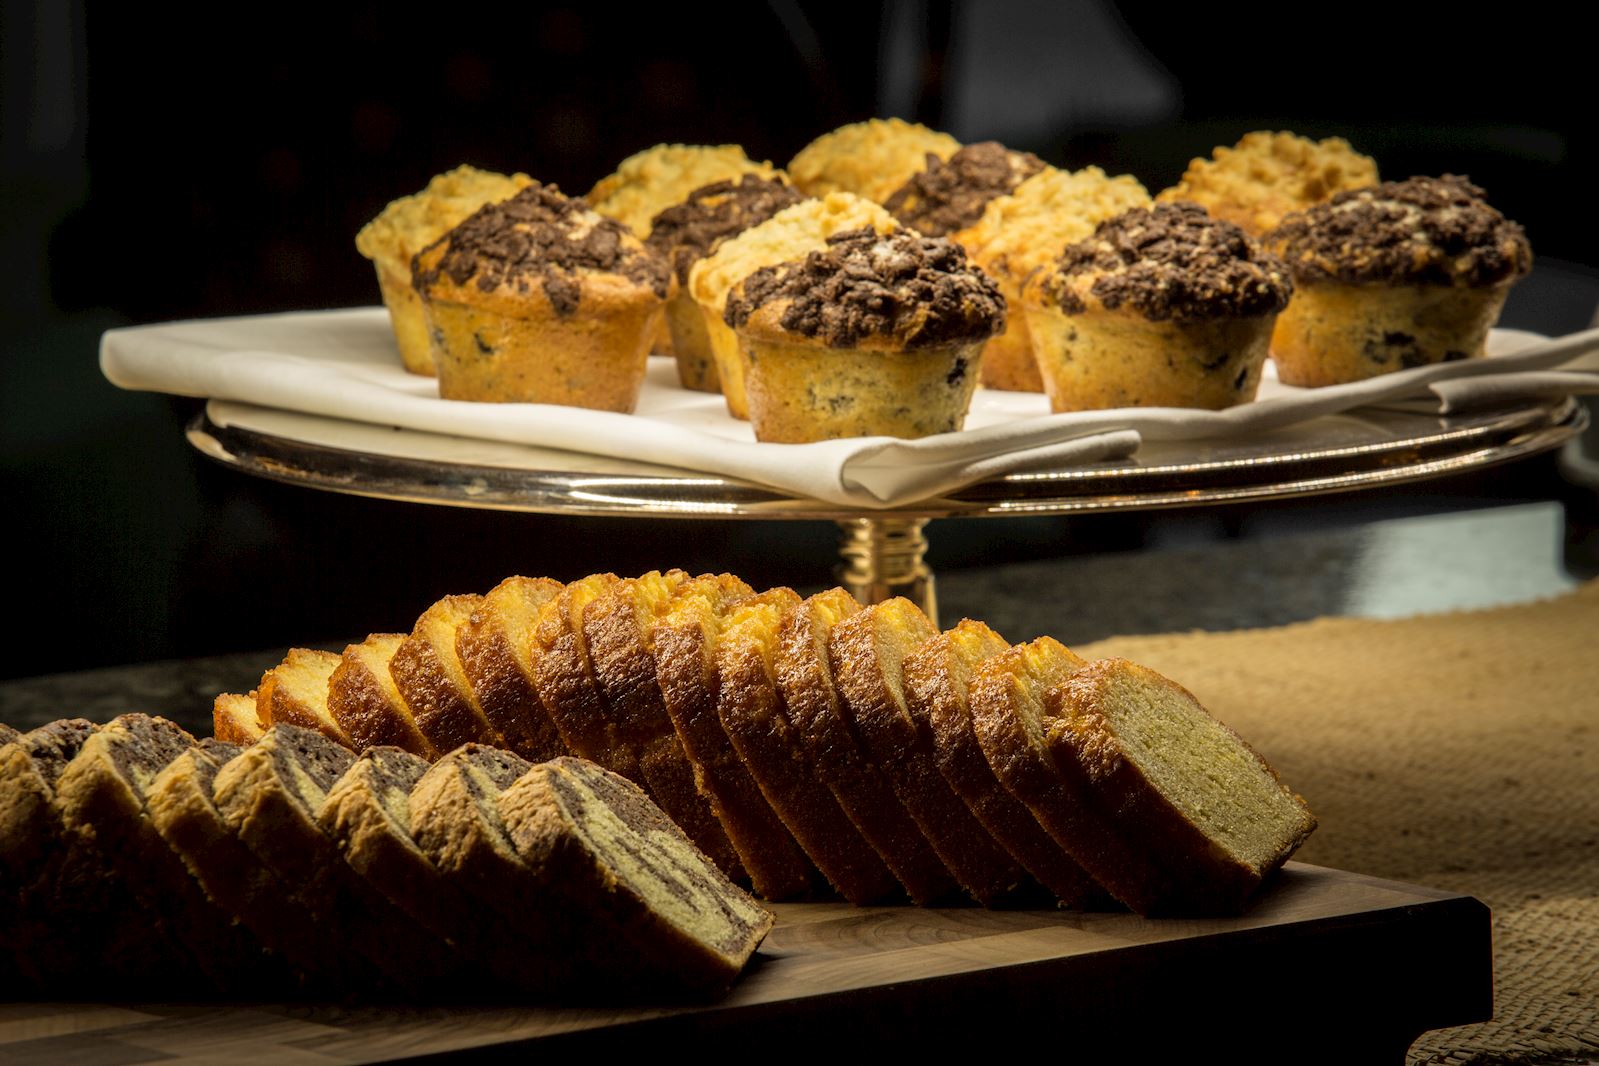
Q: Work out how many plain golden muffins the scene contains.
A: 6